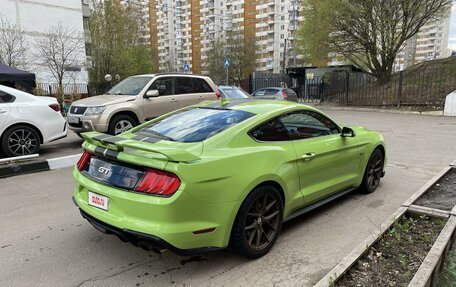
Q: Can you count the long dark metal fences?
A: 1